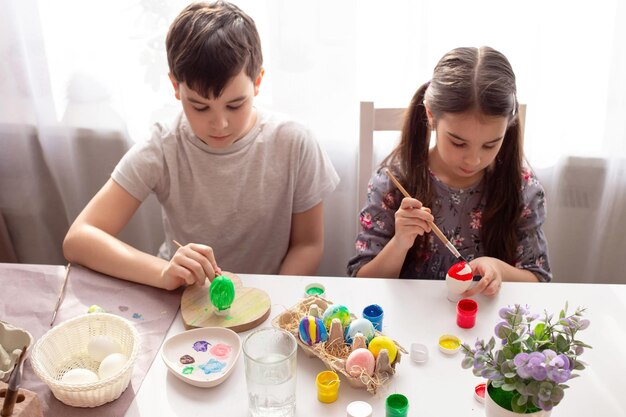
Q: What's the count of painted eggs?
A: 7